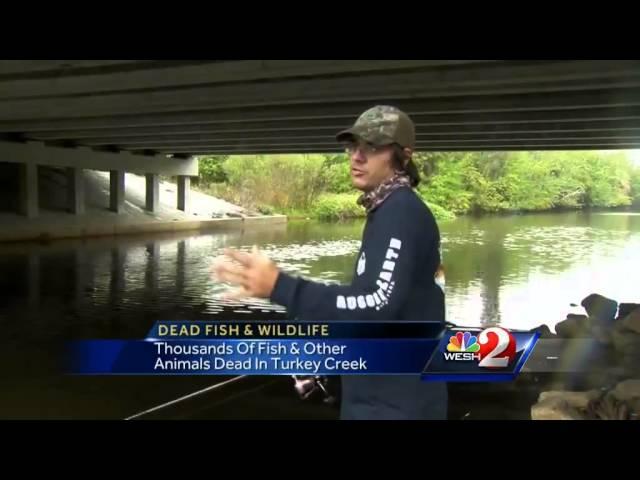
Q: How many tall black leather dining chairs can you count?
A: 0